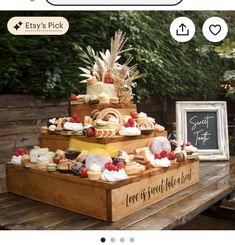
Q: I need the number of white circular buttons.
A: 2